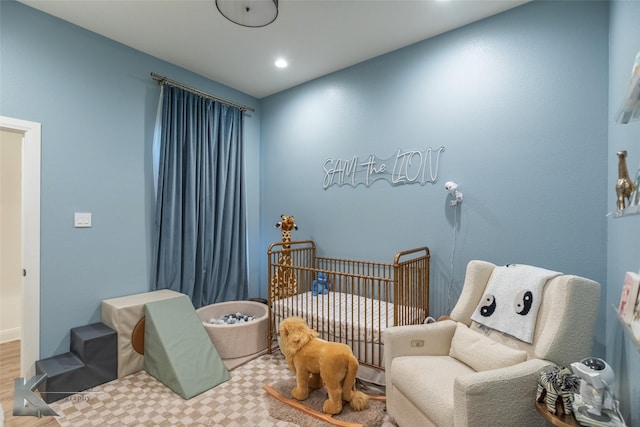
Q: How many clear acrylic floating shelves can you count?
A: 3